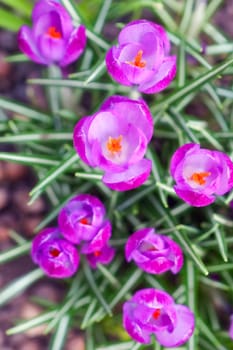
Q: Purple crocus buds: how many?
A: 9